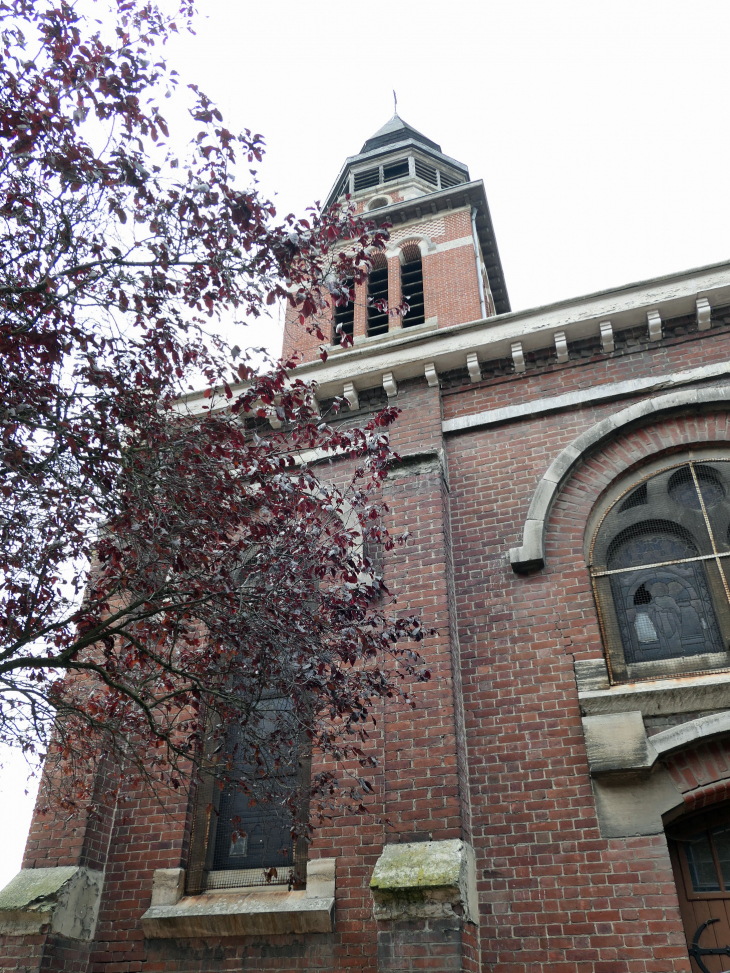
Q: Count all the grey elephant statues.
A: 0